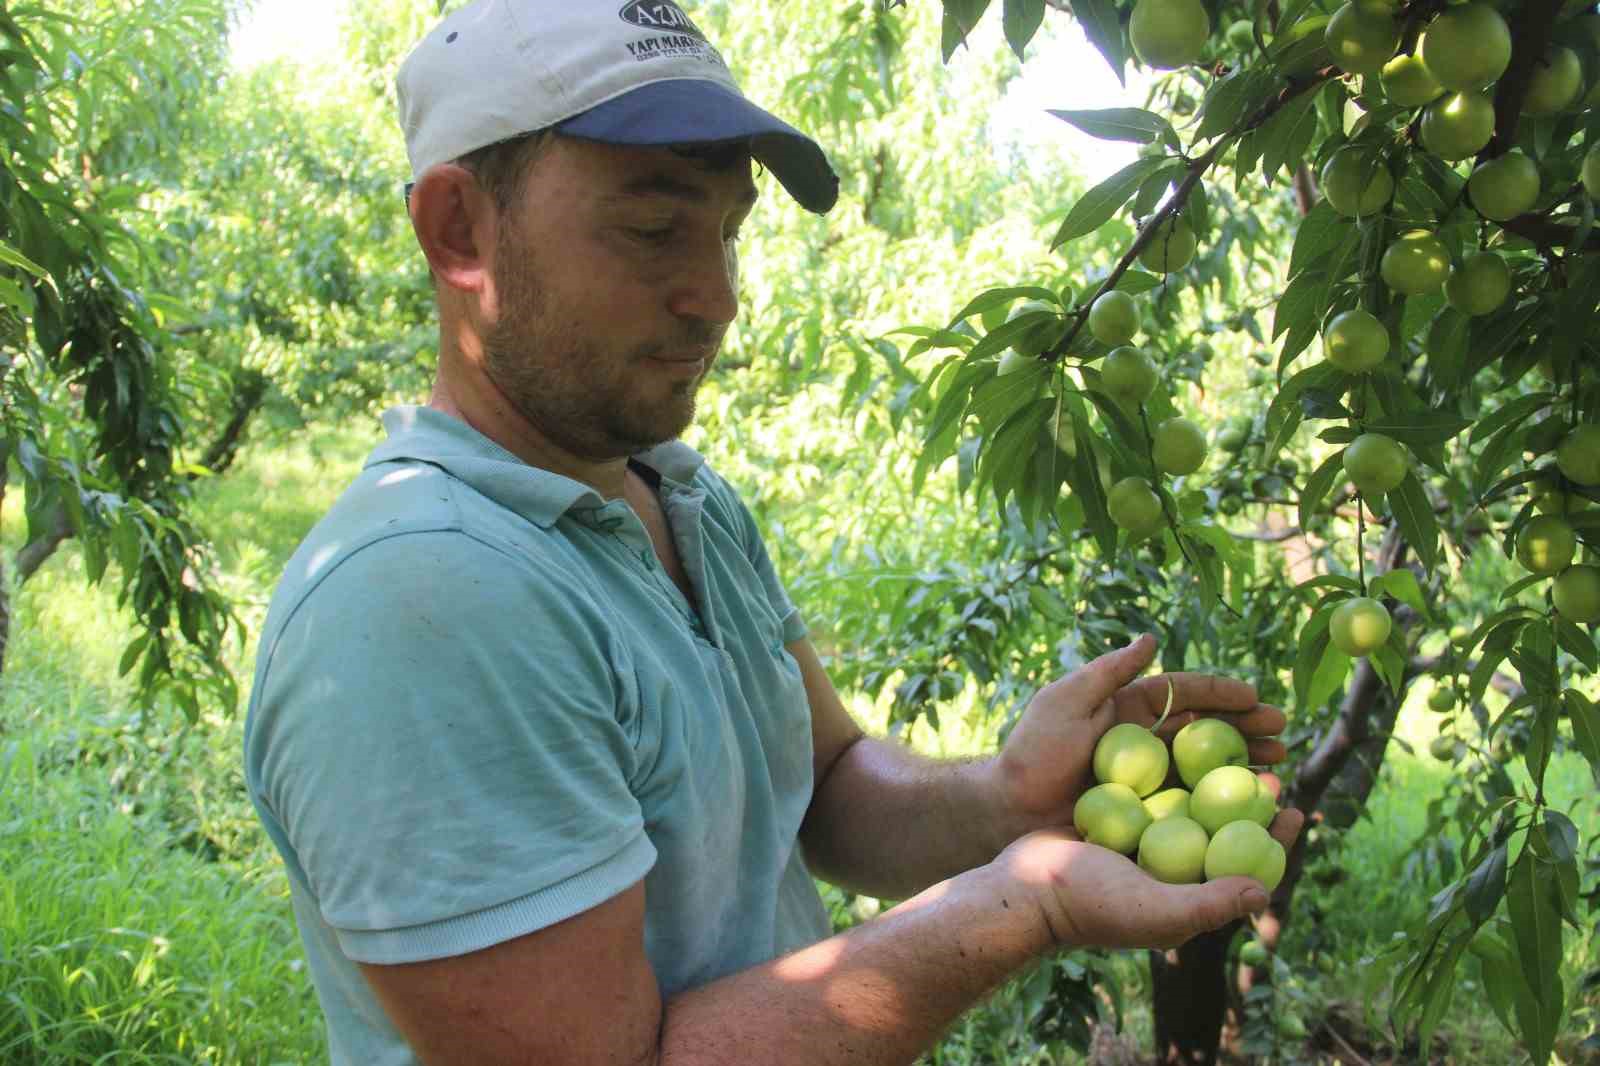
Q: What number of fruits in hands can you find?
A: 7